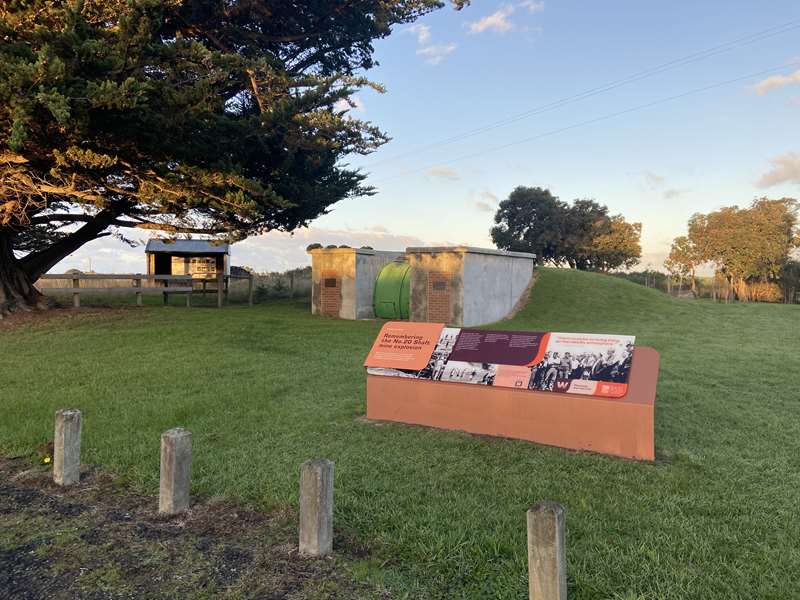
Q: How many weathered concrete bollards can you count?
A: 4